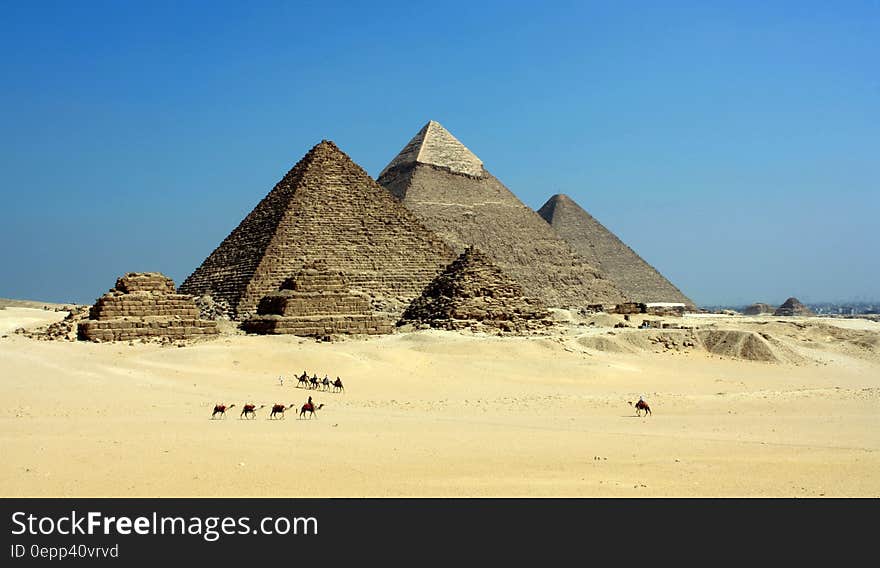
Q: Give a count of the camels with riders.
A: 6